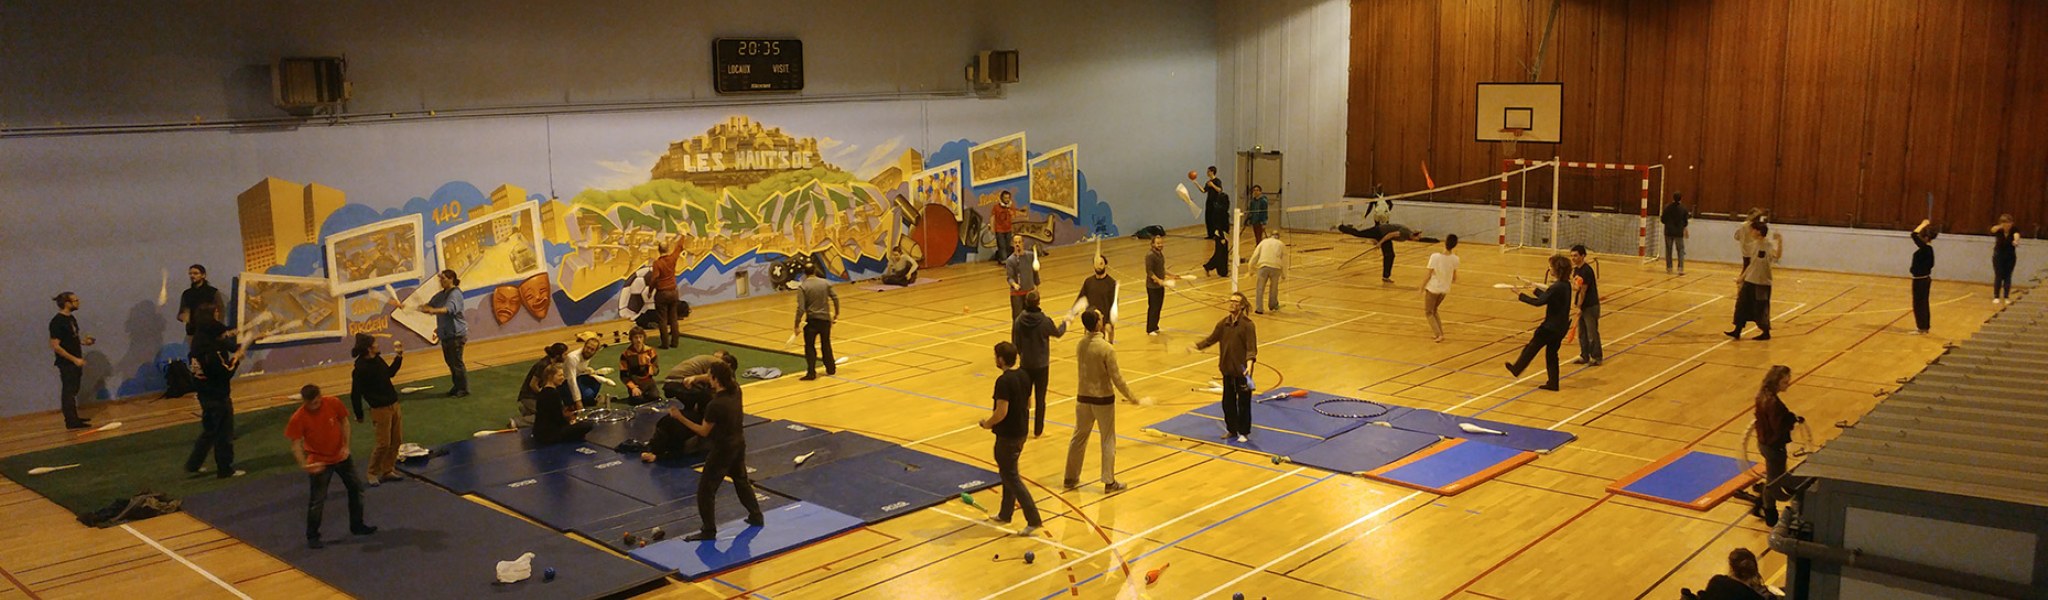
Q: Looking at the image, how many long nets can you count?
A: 1